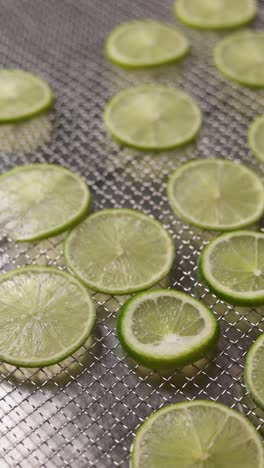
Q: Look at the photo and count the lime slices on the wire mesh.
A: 14